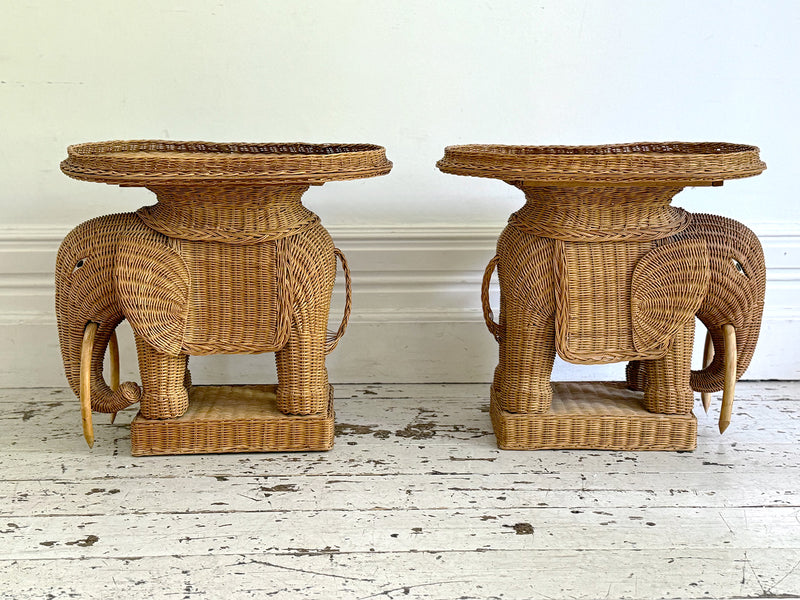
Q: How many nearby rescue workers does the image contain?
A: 0